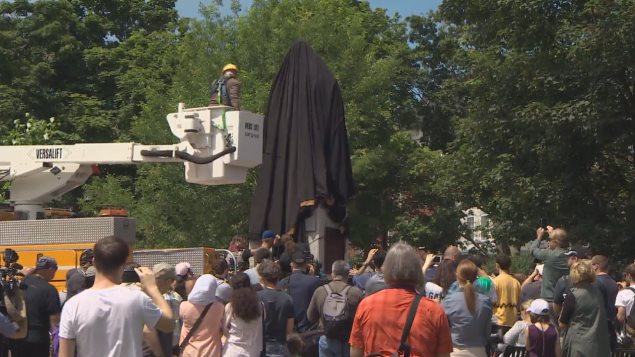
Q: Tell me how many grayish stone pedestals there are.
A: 1